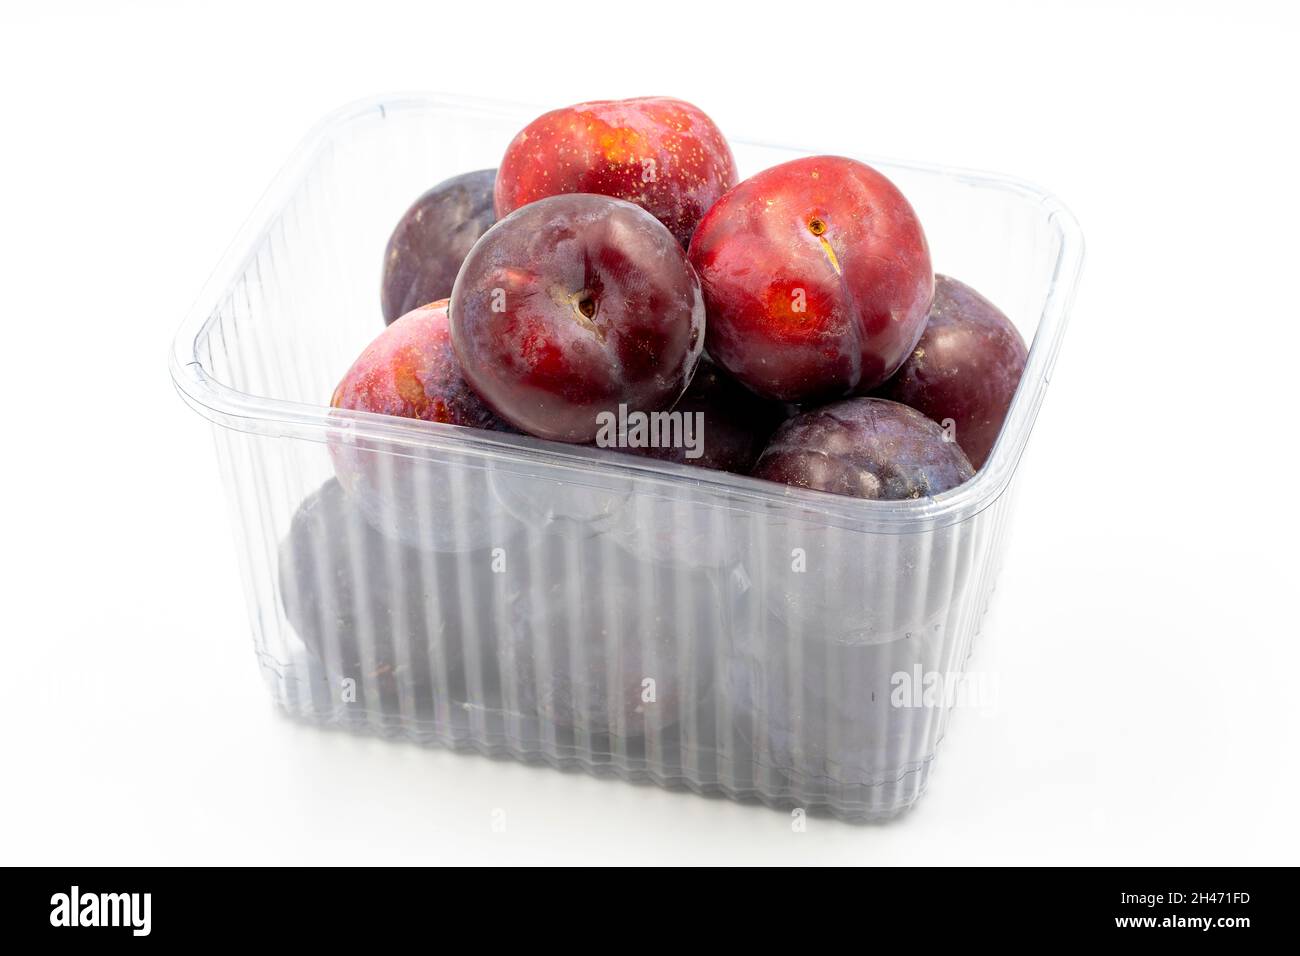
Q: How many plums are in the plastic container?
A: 11